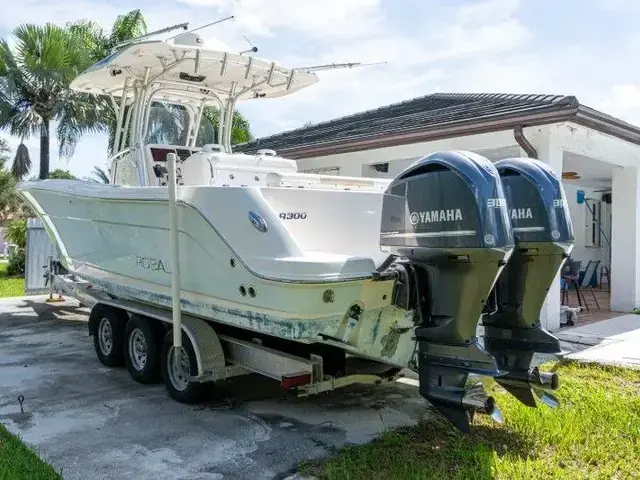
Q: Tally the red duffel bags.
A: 0